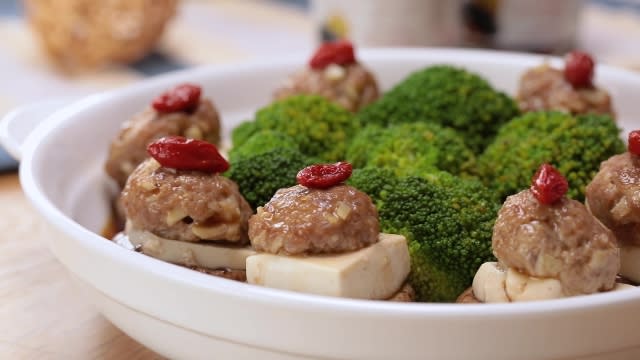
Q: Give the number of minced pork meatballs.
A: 7